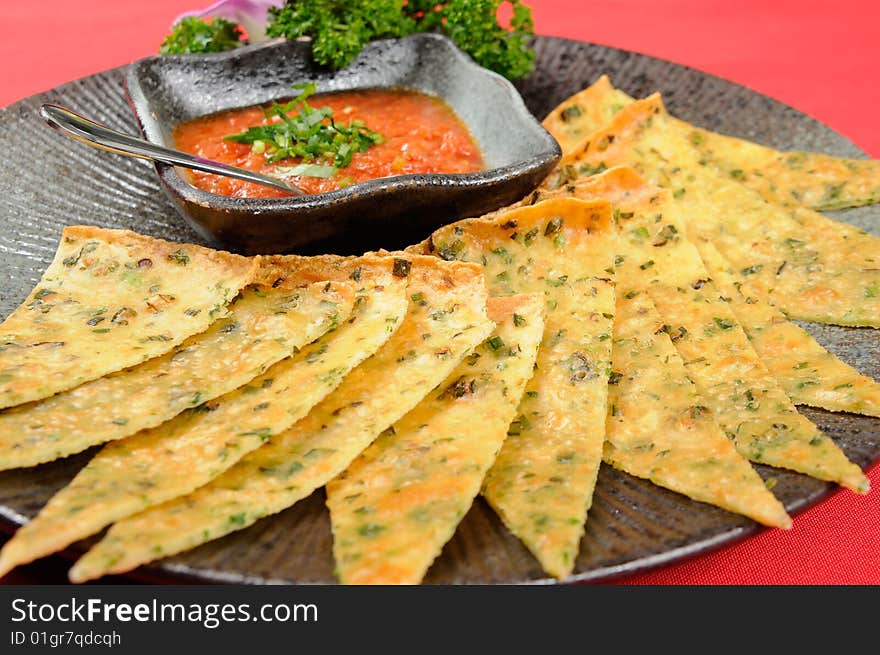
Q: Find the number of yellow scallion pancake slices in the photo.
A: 11